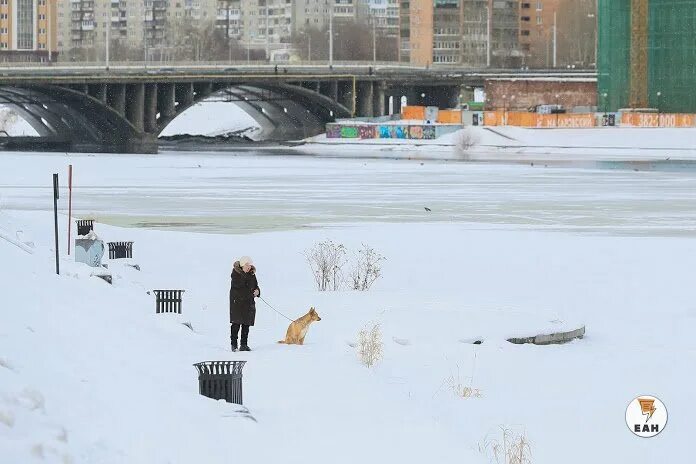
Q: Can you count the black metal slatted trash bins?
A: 4